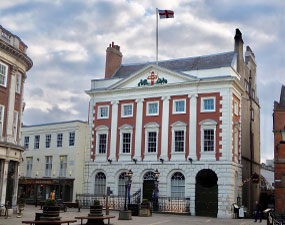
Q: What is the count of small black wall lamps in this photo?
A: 4